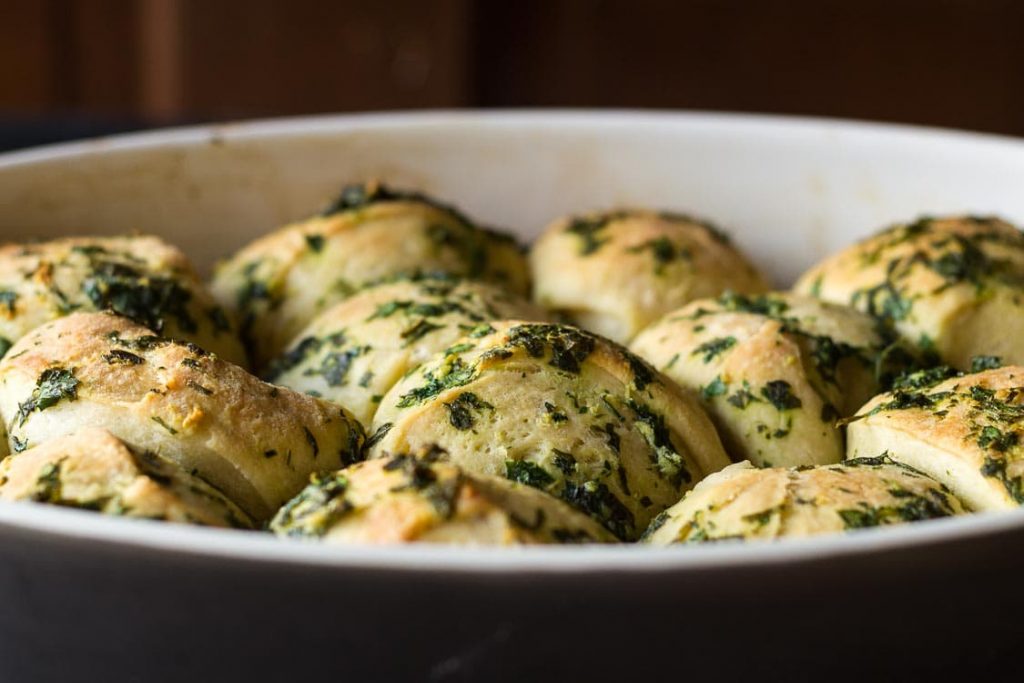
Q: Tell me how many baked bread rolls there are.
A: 12